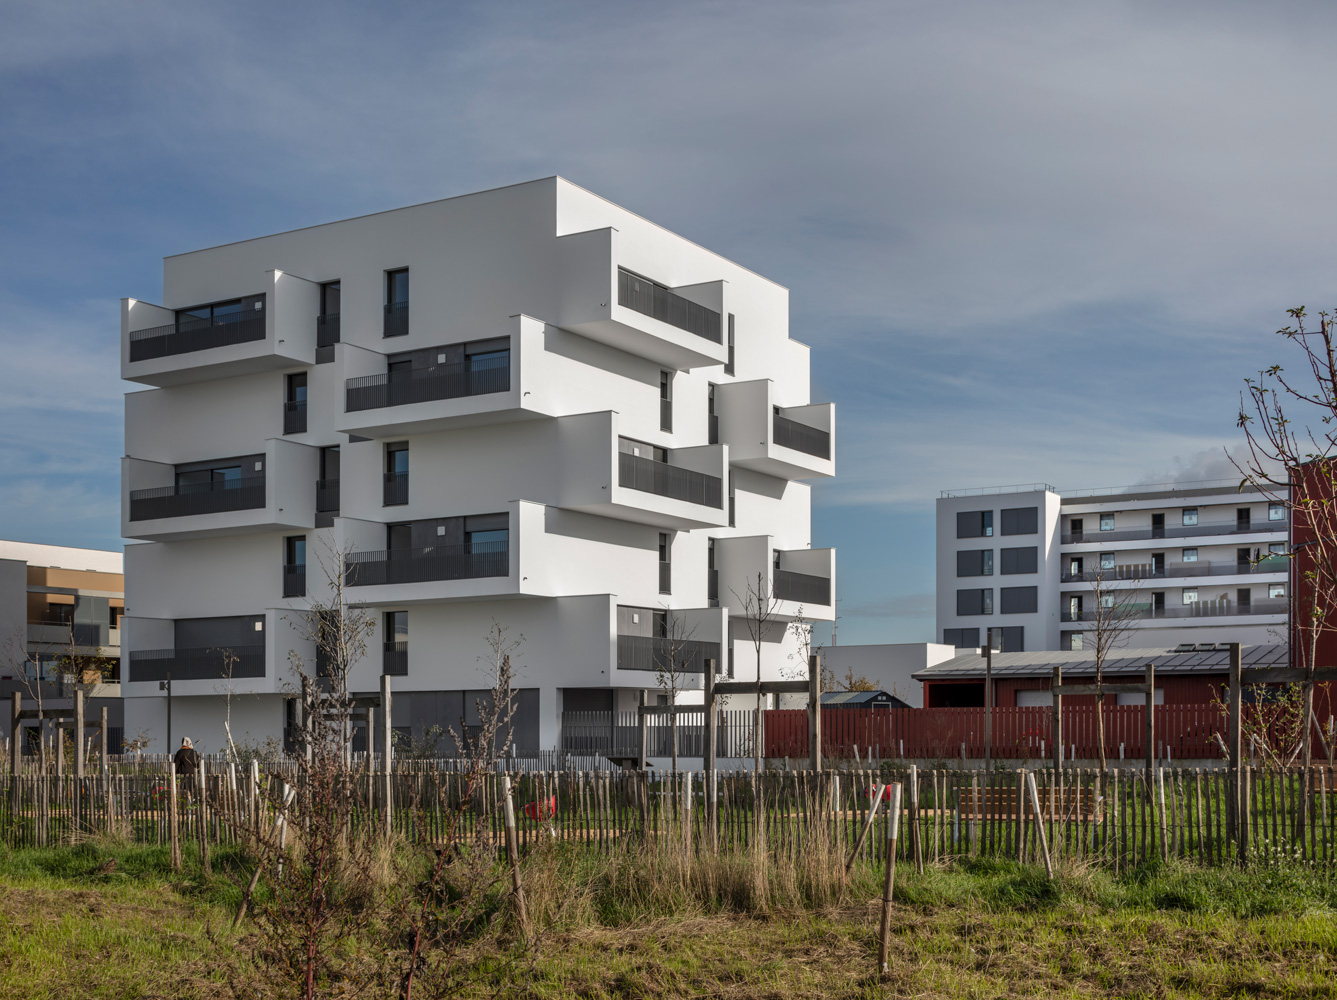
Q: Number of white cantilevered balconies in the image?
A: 10